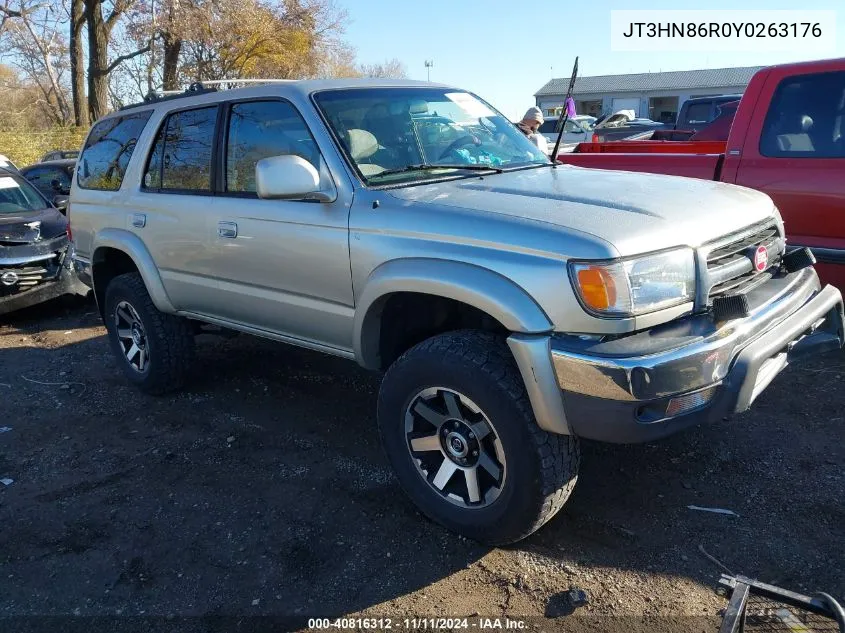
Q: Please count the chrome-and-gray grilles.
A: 1